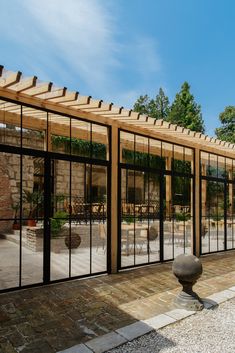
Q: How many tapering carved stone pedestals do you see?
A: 1